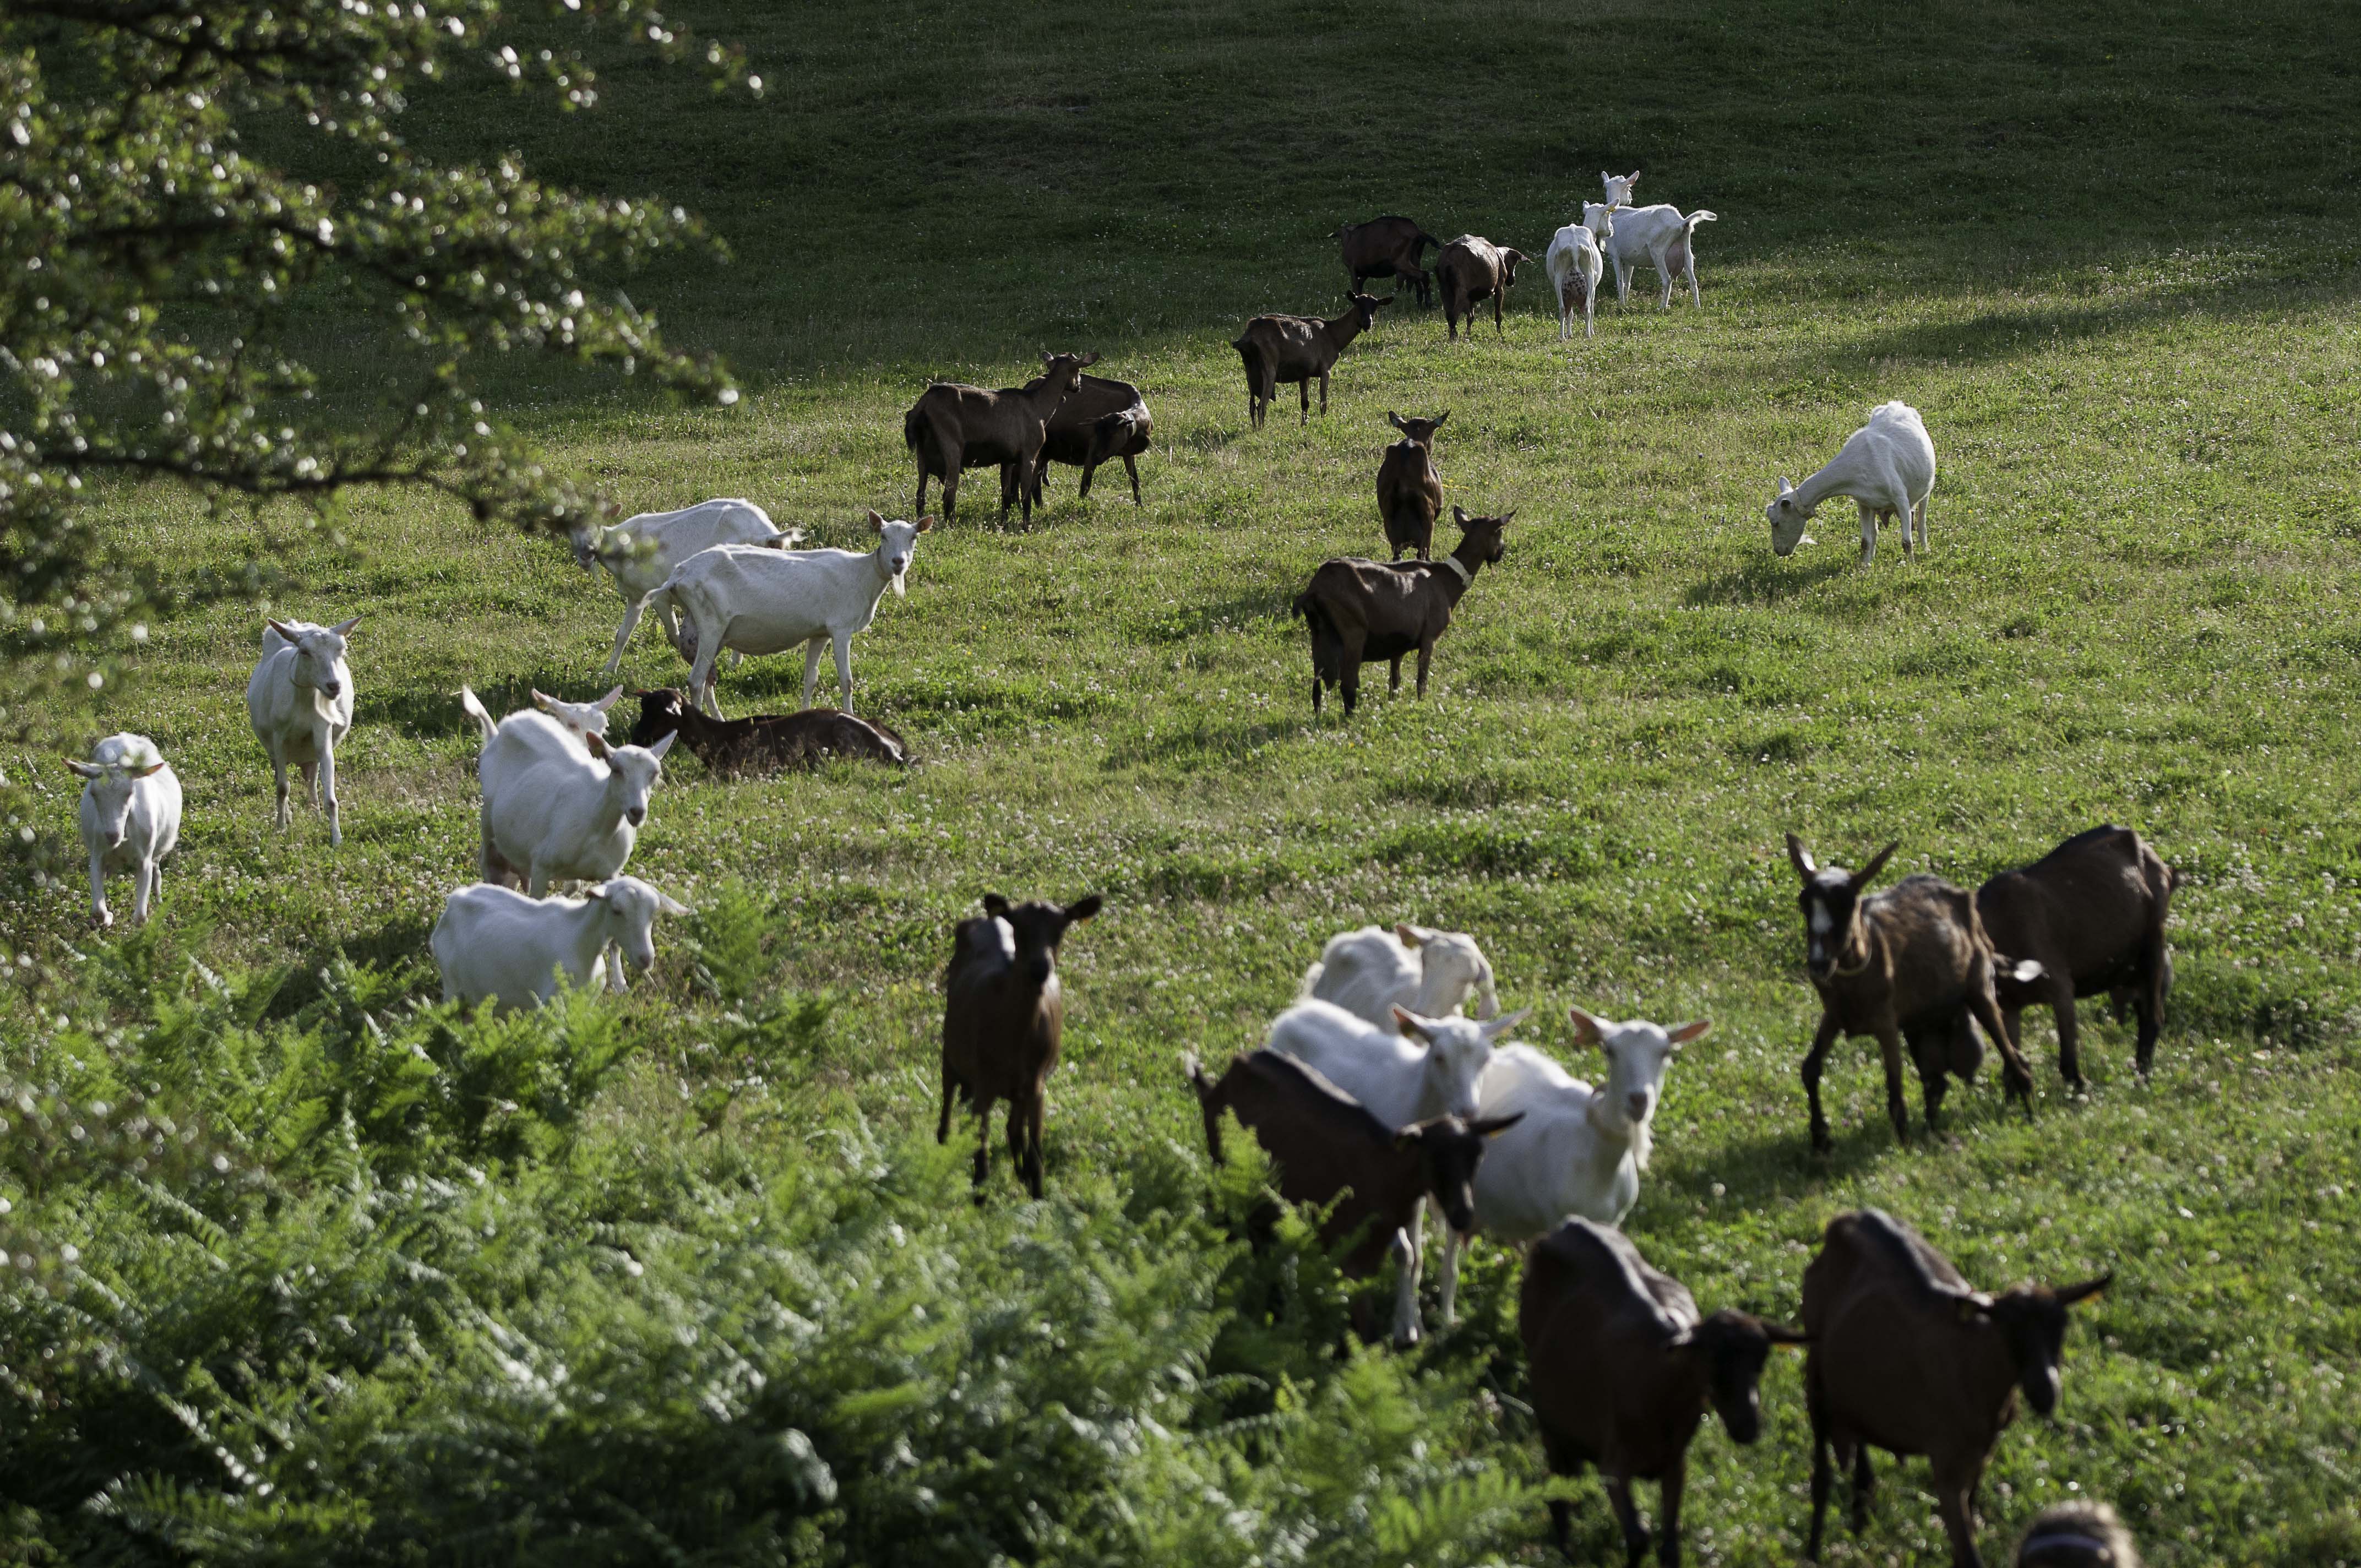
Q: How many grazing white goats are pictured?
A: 1